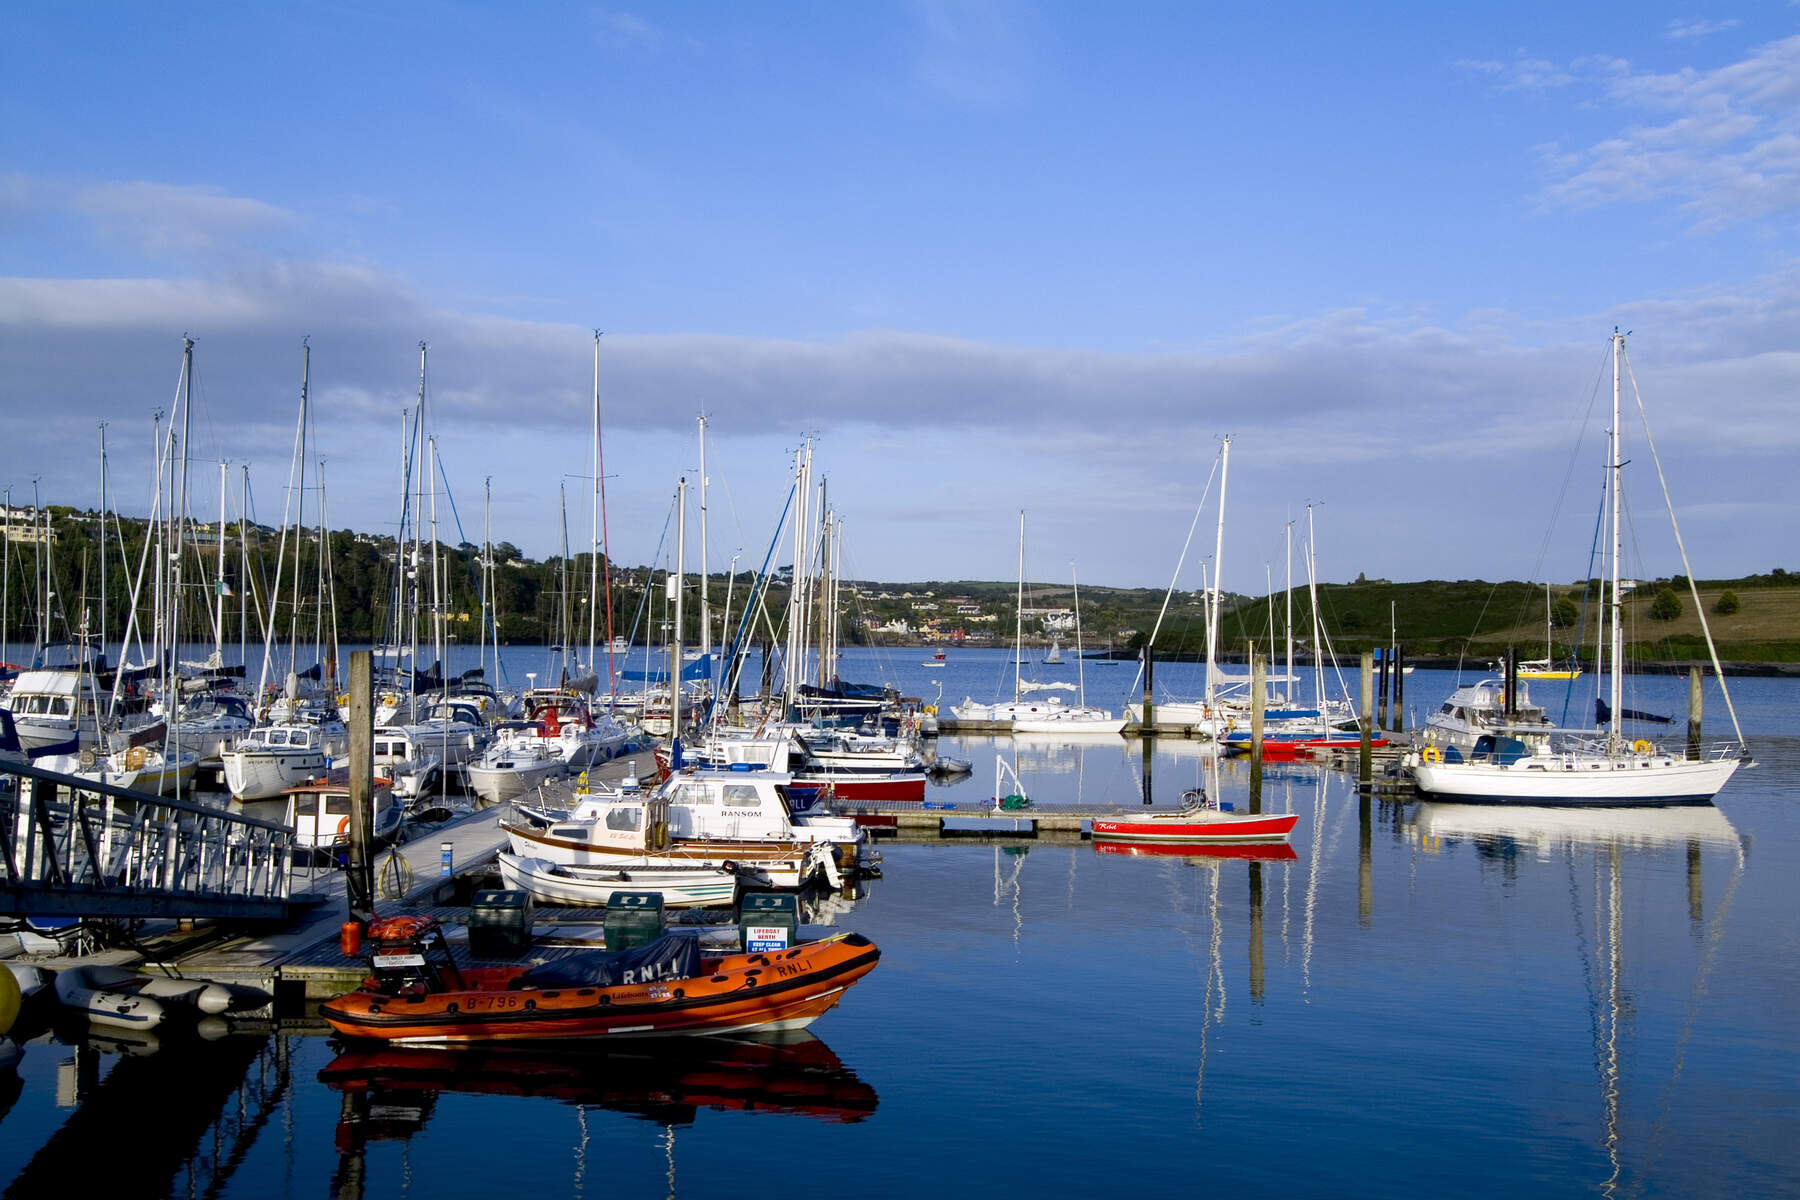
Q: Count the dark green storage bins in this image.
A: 3